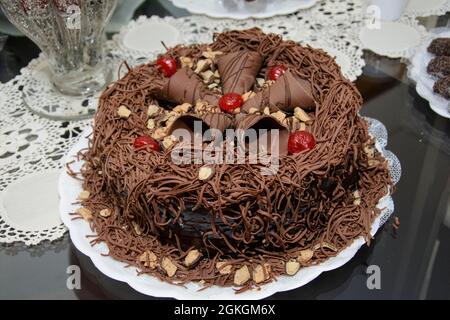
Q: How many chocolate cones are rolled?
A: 5